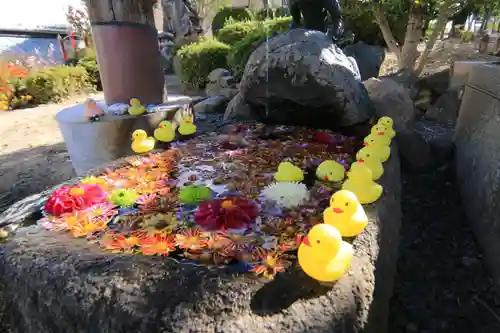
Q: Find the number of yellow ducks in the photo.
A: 13